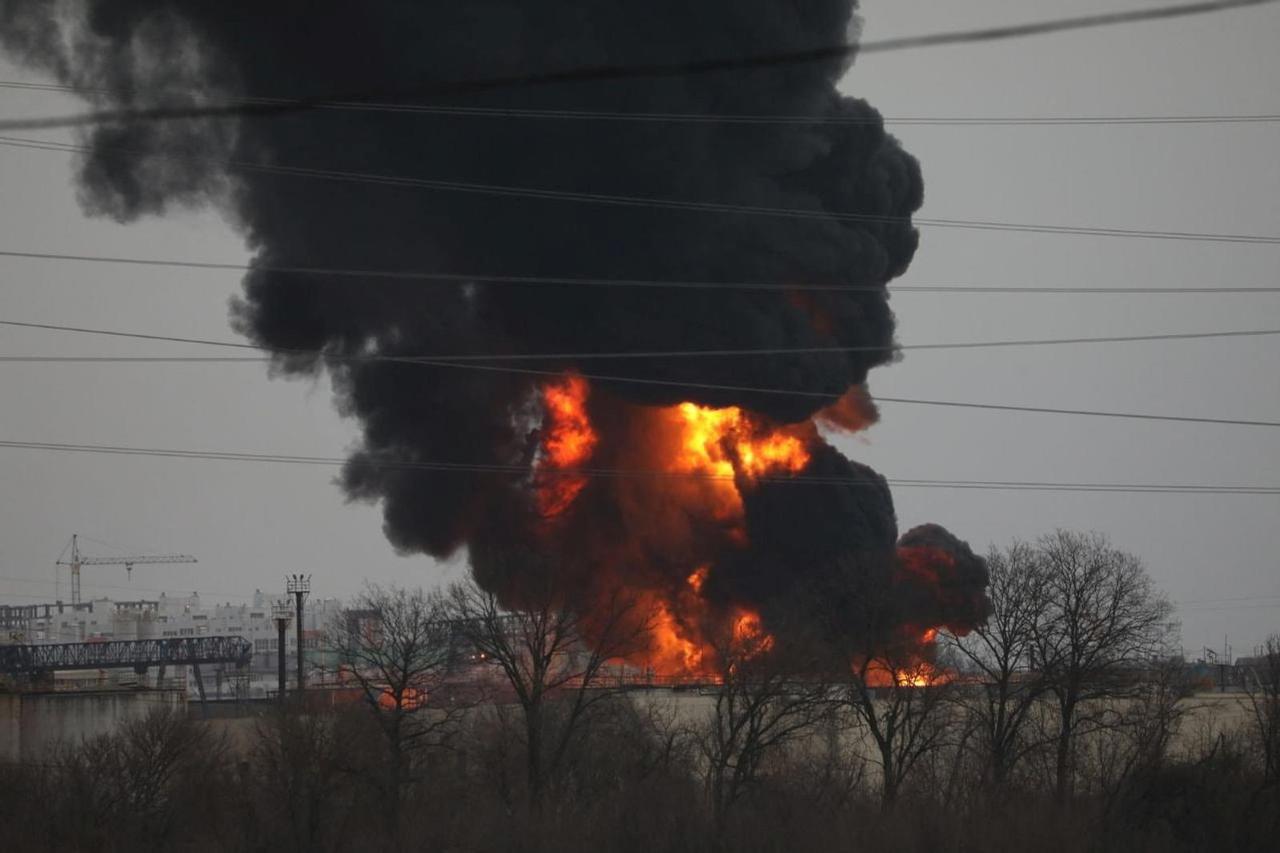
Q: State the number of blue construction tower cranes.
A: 0